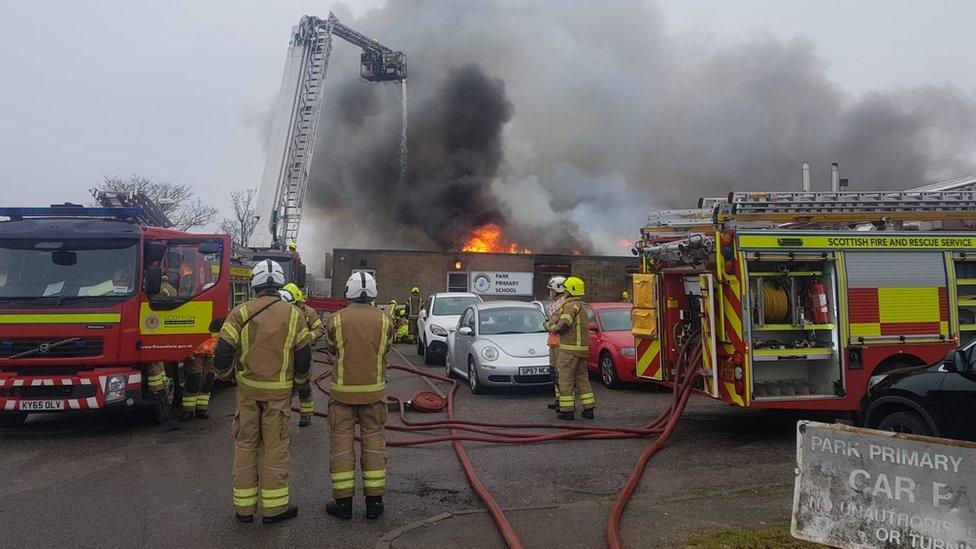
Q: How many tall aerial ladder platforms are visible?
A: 1